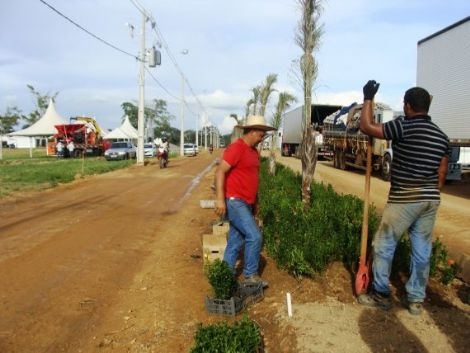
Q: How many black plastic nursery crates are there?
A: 2